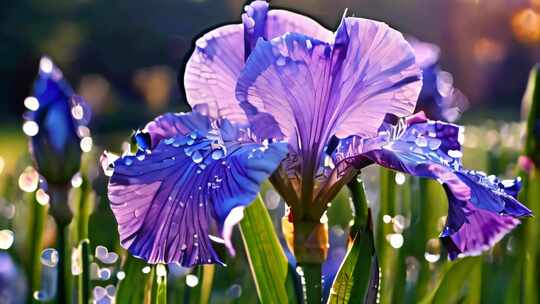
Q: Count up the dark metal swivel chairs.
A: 0